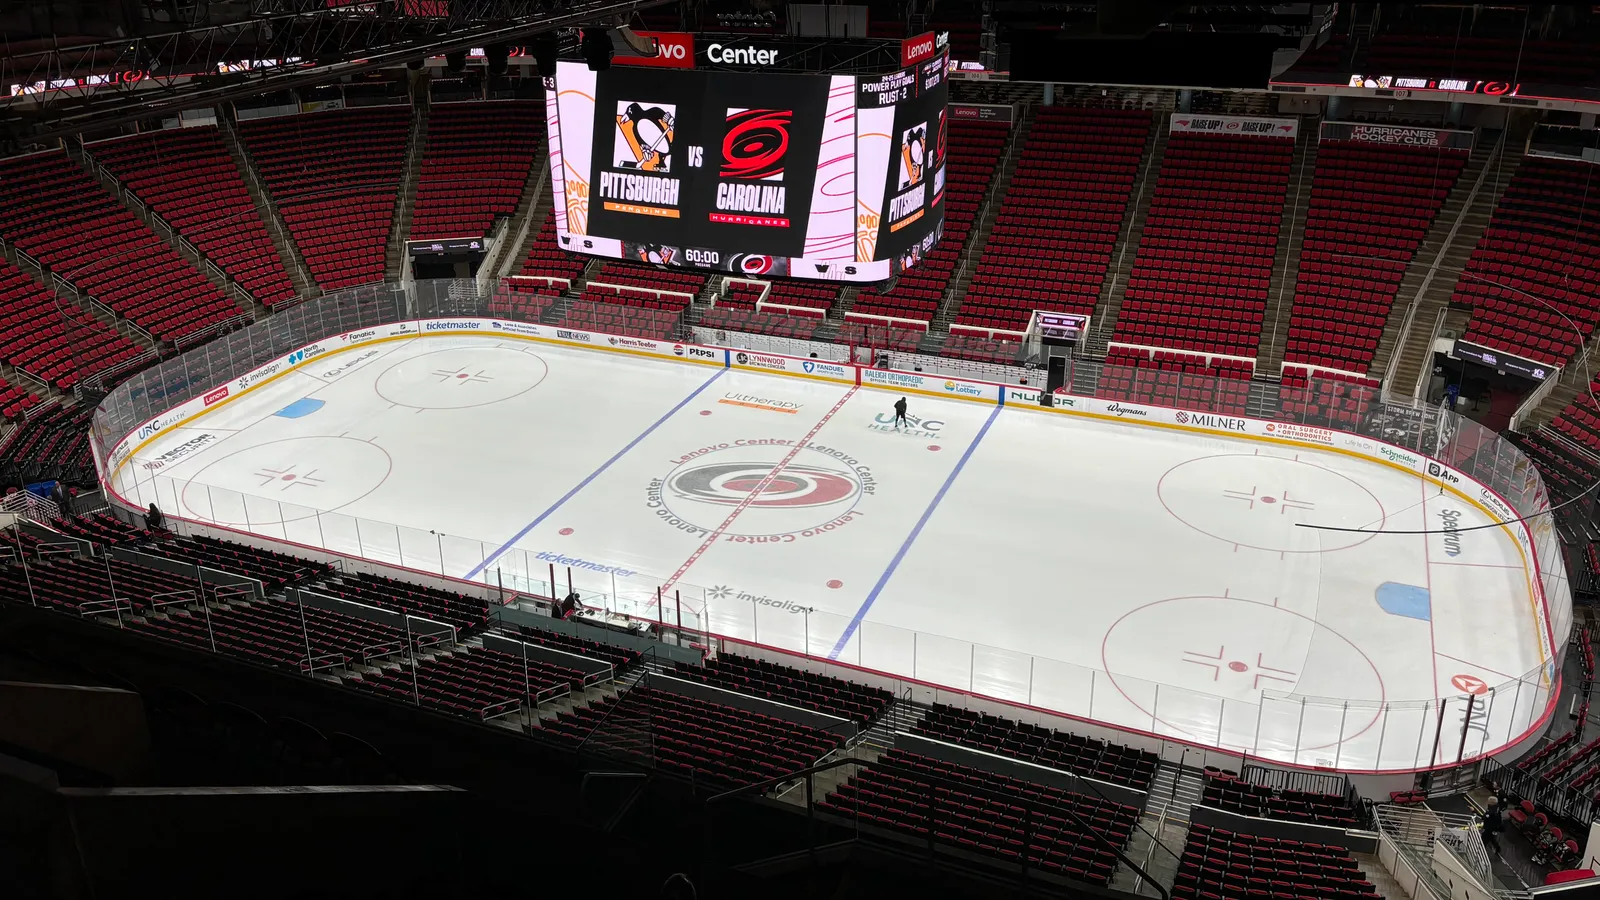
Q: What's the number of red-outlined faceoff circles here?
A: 4